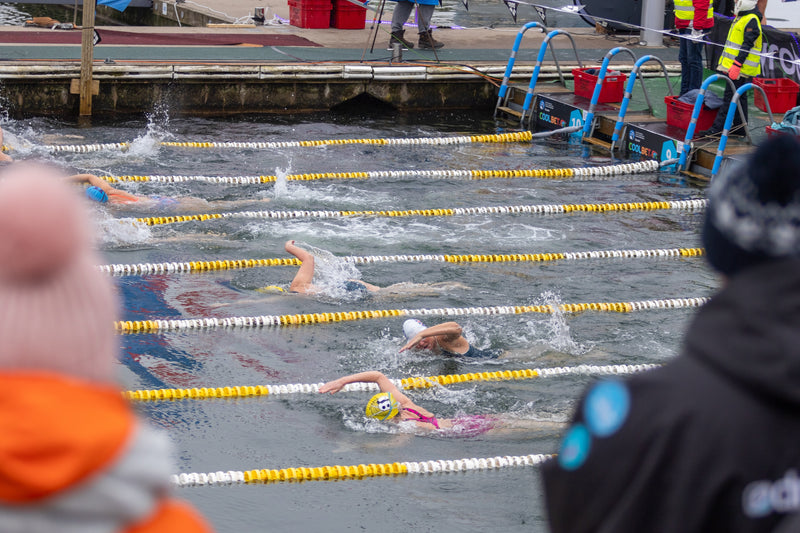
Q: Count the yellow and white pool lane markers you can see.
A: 7